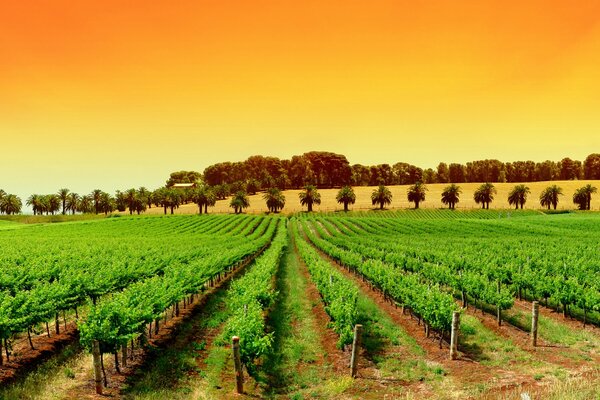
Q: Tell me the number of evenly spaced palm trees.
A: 11